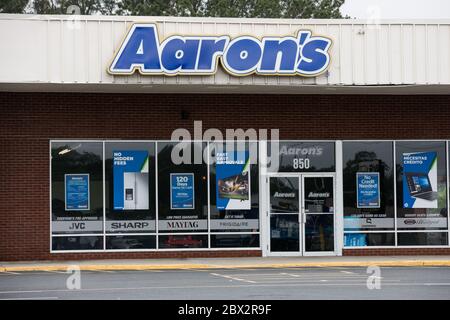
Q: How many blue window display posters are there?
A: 6